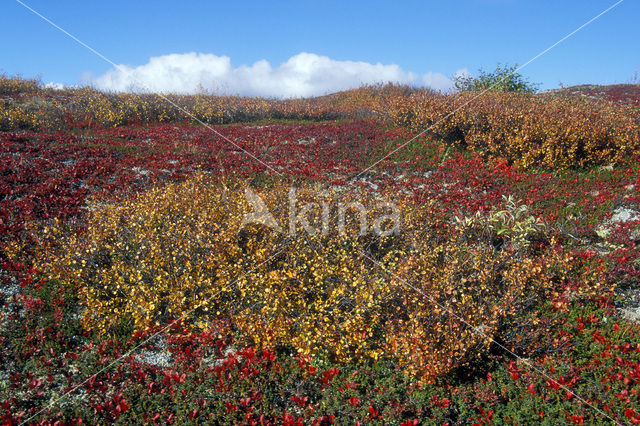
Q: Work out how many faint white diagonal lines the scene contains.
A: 4